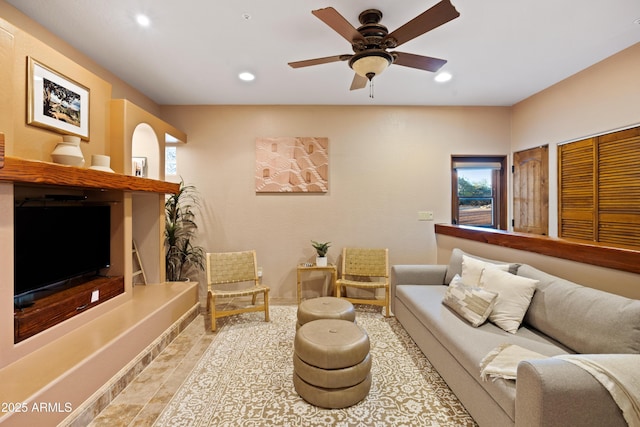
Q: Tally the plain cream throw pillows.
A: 2